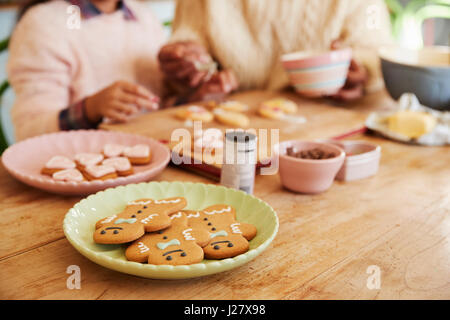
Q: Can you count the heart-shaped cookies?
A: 7